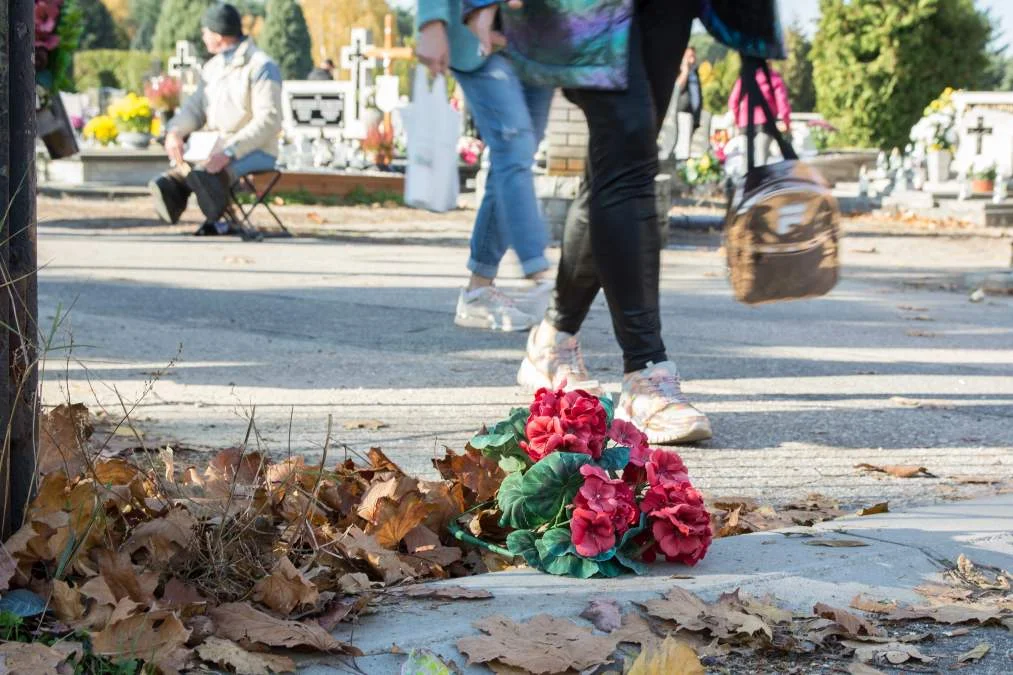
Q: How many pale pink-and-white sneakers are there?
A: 2